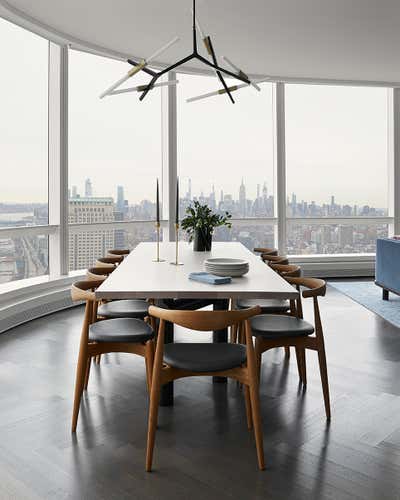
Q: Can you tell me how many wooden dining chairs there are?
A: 9